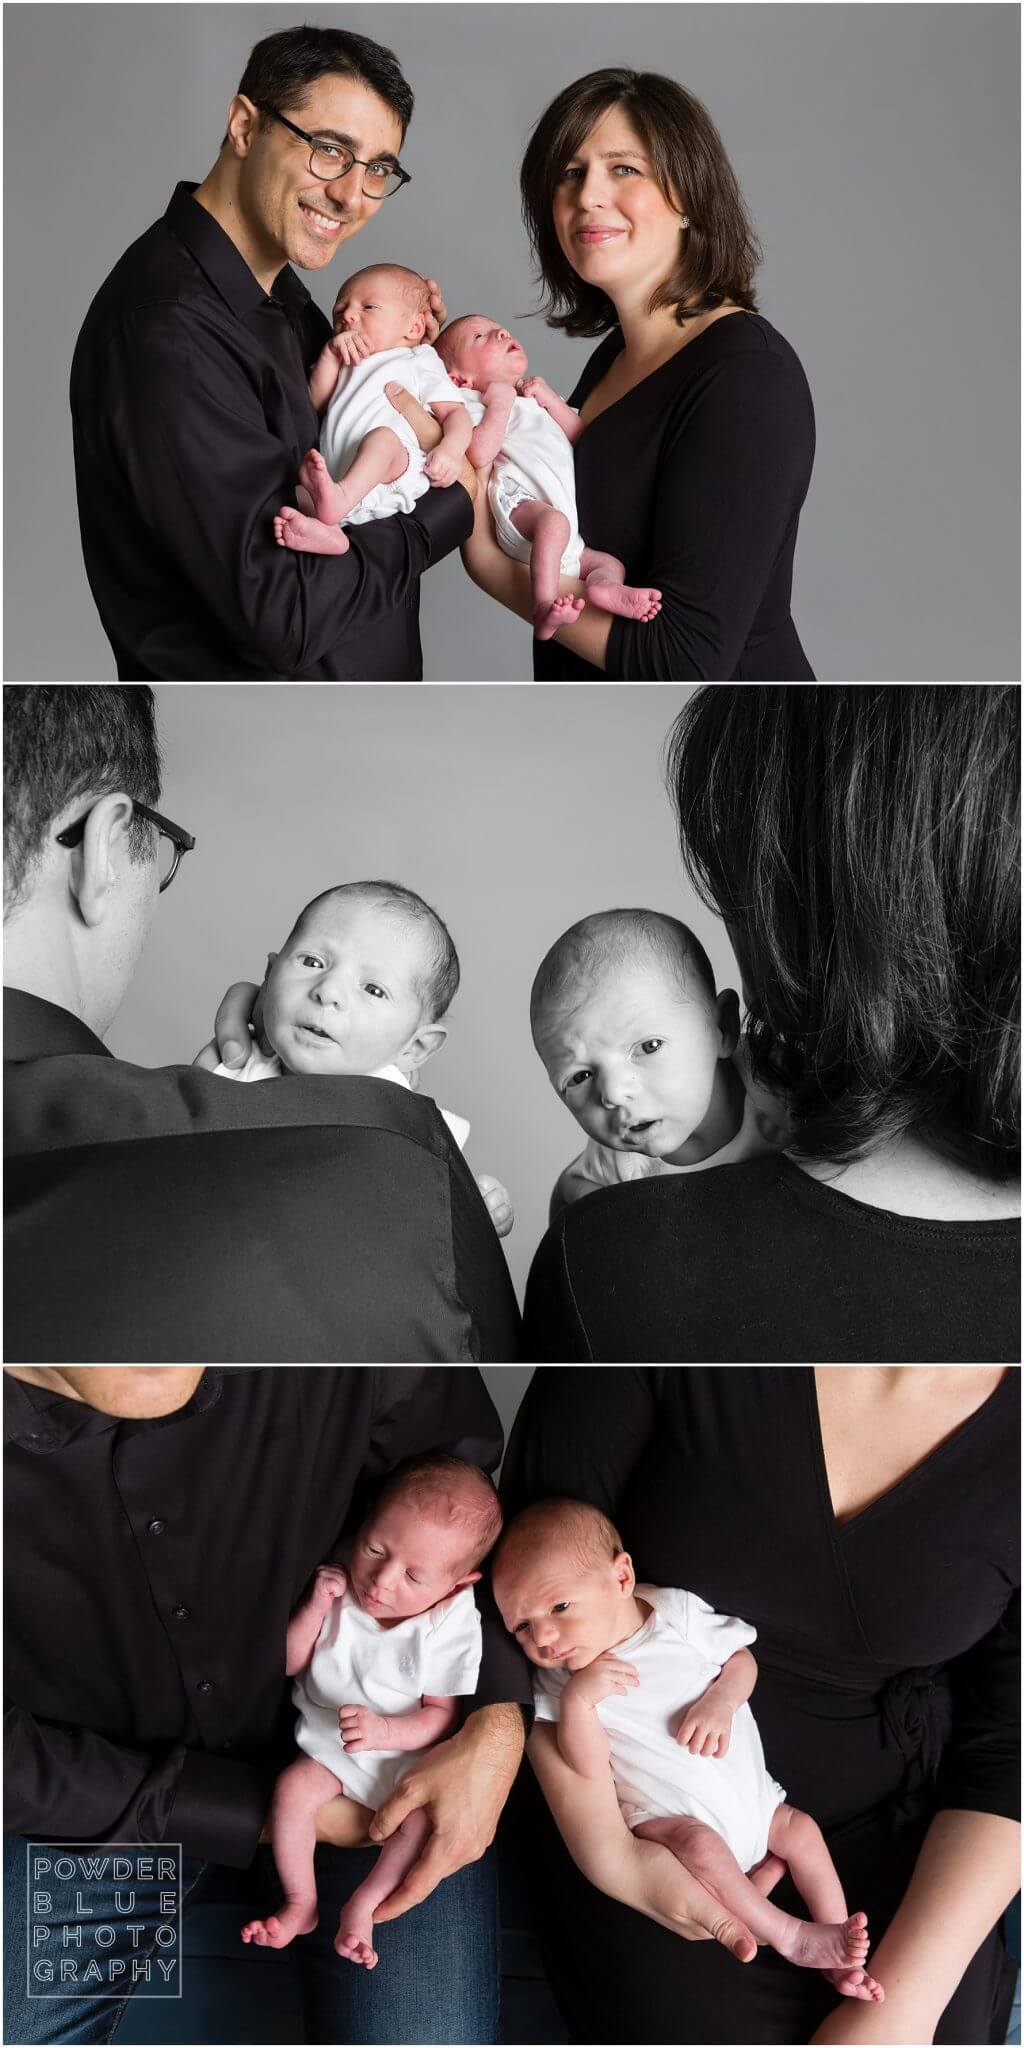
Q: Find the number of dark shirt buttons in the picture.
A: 3